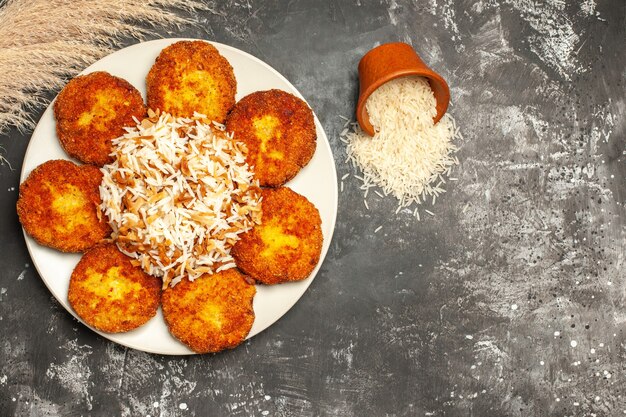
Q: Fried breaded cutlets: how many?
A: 7